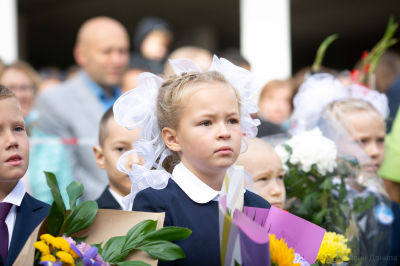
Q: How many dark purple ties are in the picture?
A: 1